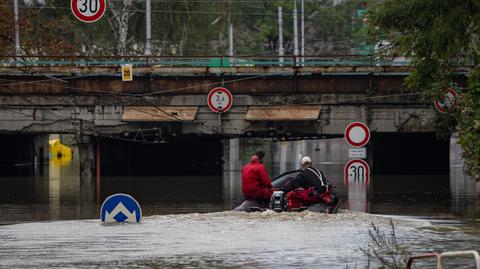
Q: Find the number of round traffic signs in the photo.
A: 6